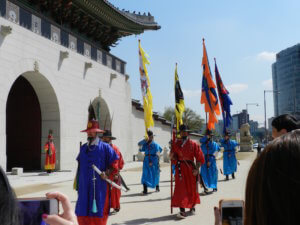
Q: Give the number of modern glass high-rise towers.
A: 1